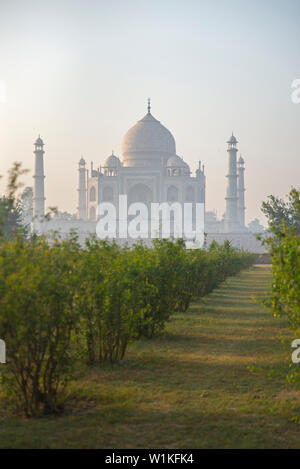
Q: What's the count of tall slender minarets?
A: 4